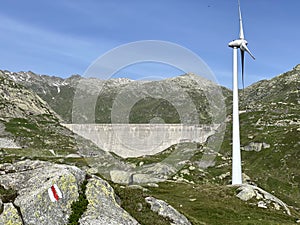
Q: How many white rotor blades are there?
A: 3